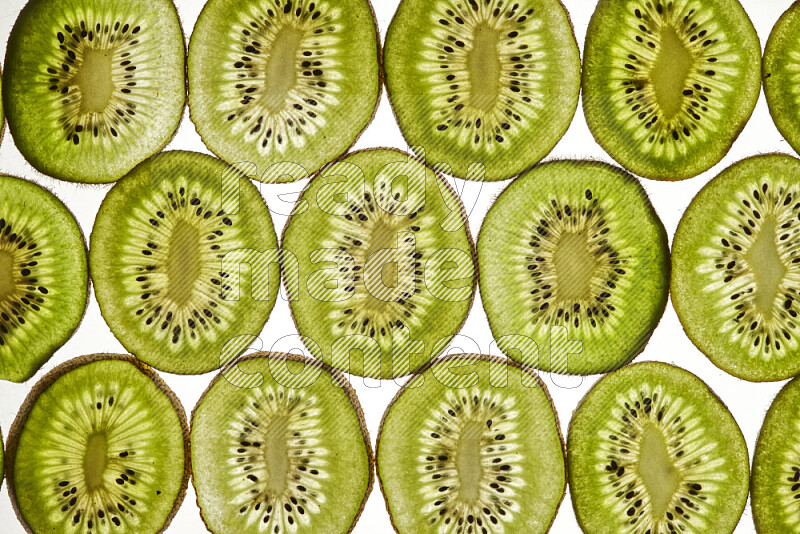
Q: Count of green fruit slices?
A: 15